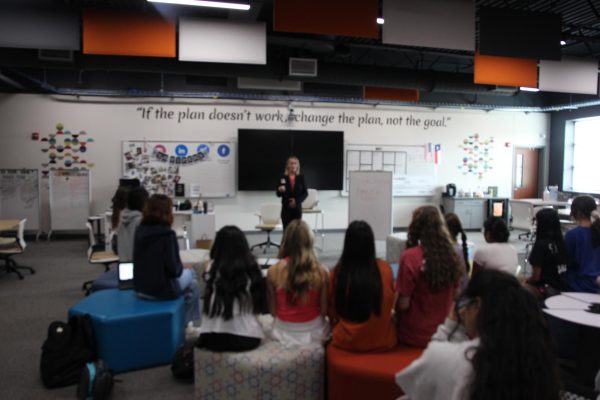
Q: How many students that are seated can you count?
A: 12